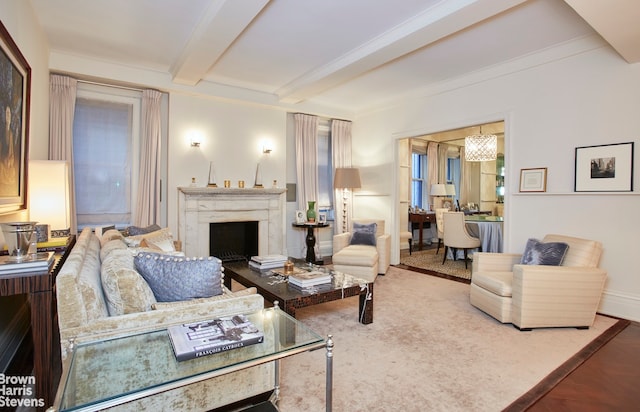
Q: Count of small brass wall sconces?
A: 2